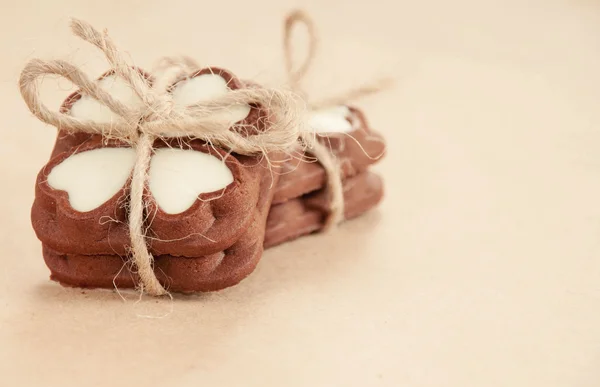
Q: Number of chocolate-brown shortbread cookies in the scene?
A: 4